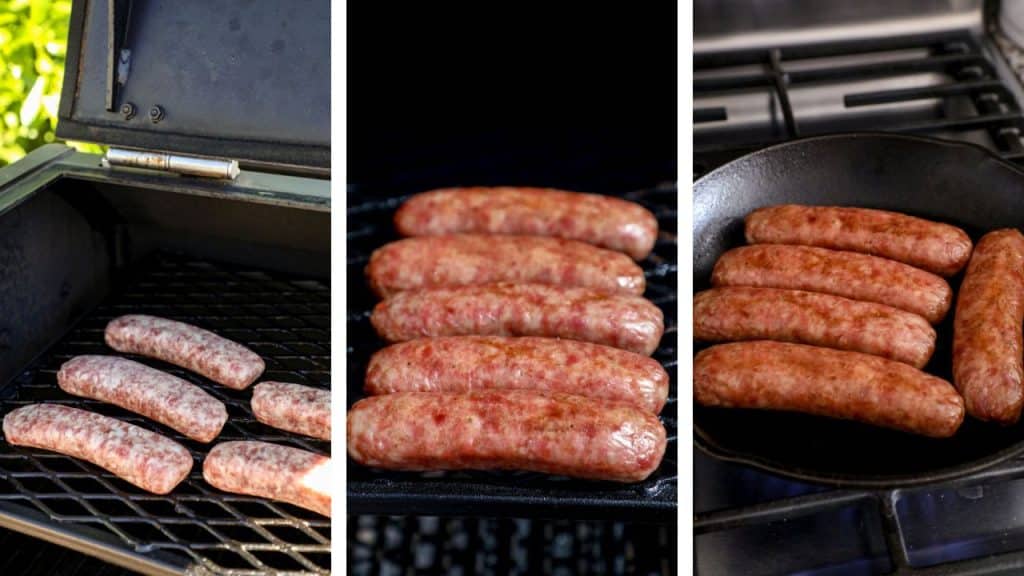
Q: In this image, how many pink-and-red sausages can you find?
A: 15